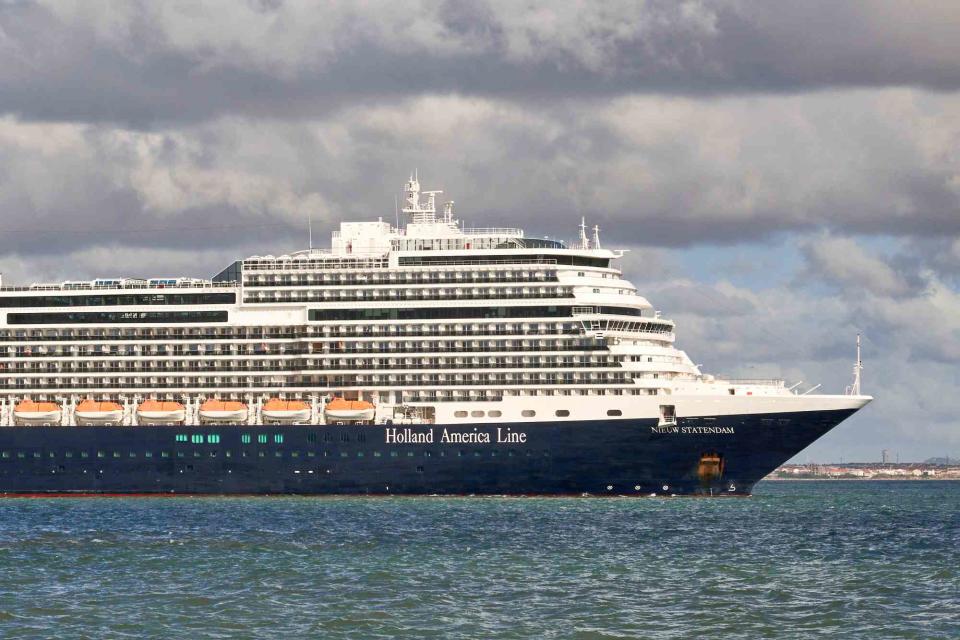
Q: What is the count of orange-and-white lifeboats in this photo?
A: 6